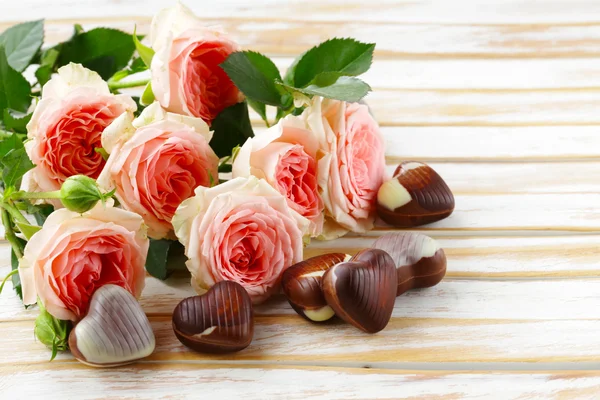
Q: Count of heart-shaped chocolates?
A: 6